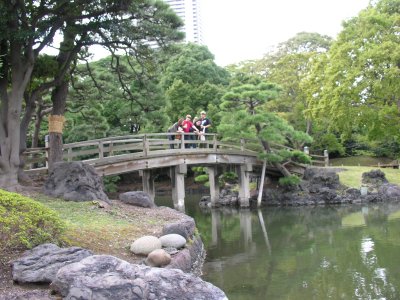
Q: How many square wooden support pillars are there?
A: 4